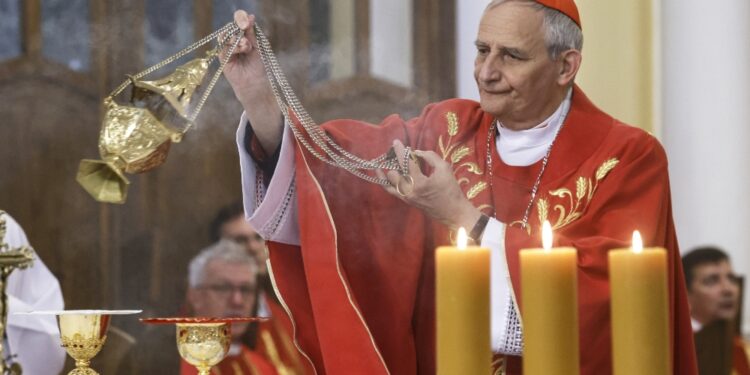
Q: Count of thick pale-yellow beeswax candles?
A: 3